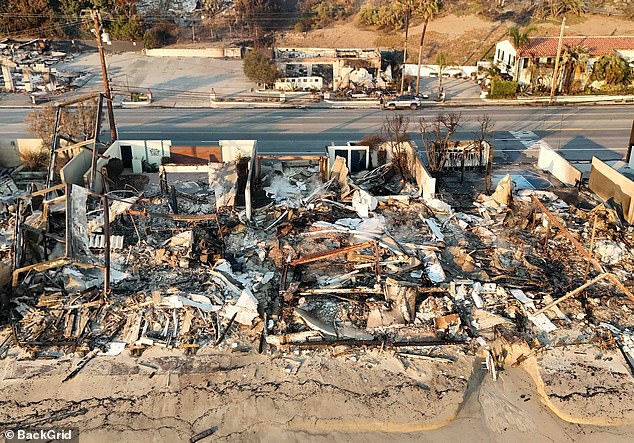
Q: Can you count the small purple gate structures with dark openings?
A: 0